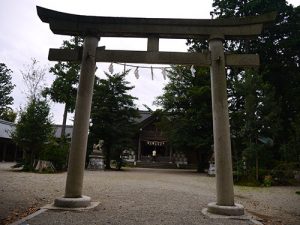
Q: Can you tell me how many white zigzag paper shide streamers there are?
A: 4